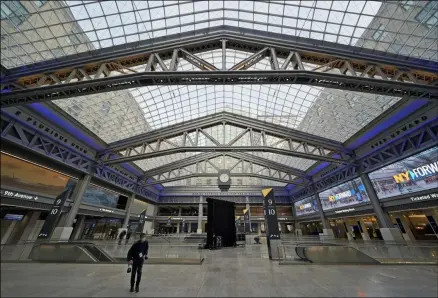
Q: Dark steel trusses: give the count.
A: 3